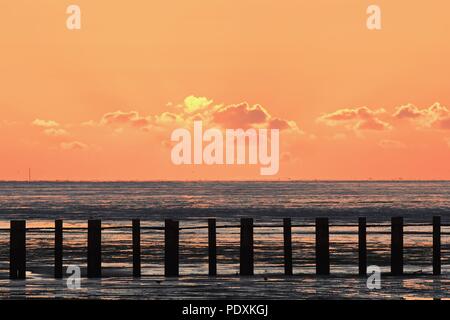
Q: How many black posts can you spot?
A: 12